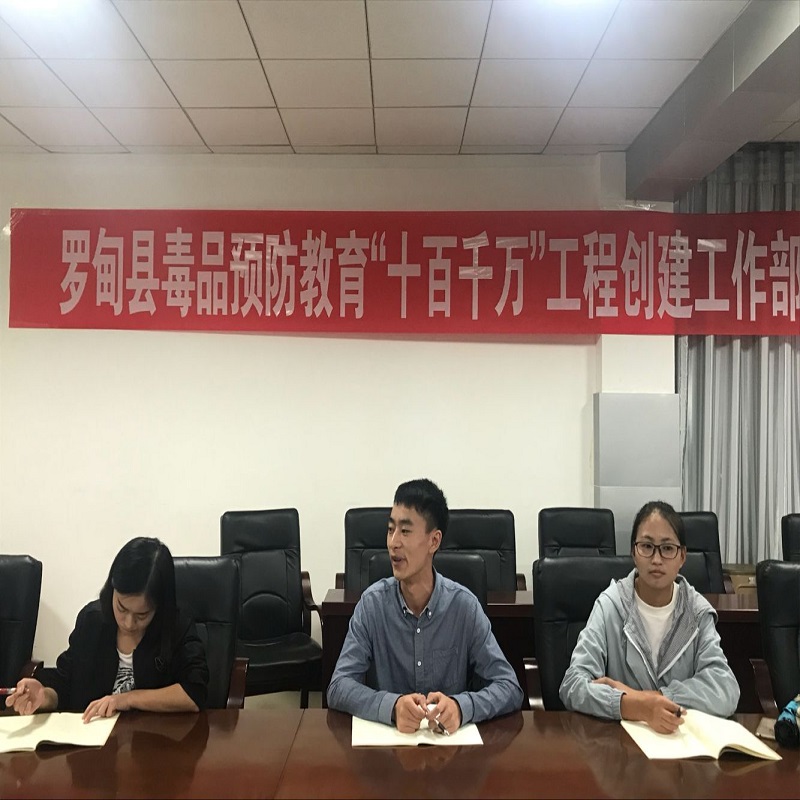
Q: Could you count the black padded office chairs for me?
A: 11